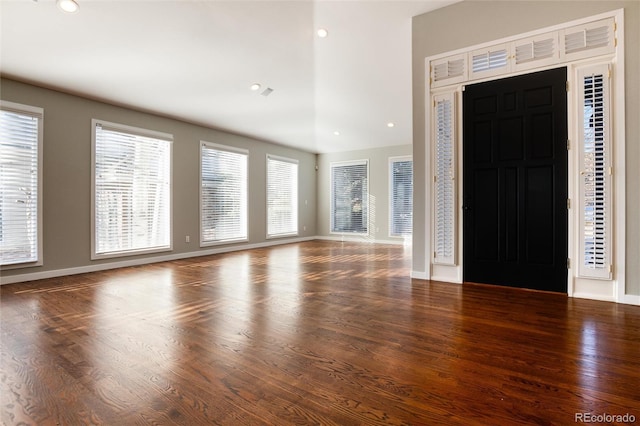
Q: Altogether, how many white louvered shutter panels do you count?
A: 6